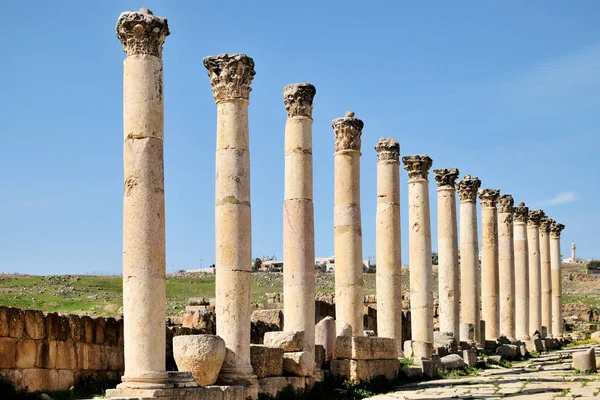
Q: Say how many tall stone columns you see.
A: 14